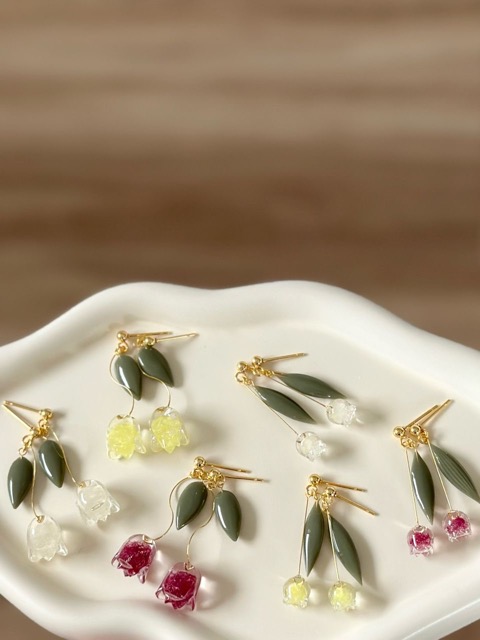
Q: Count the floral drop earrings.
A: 12